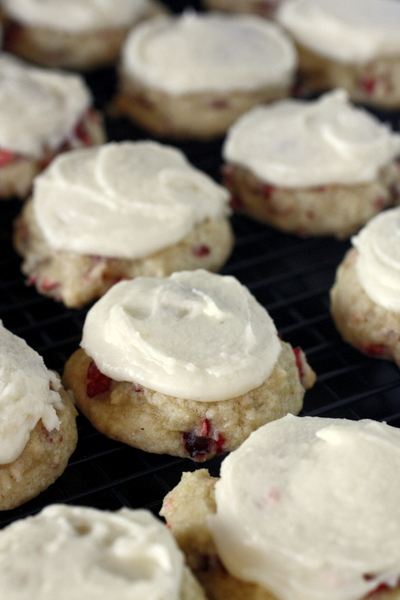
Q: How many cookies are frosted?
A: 11